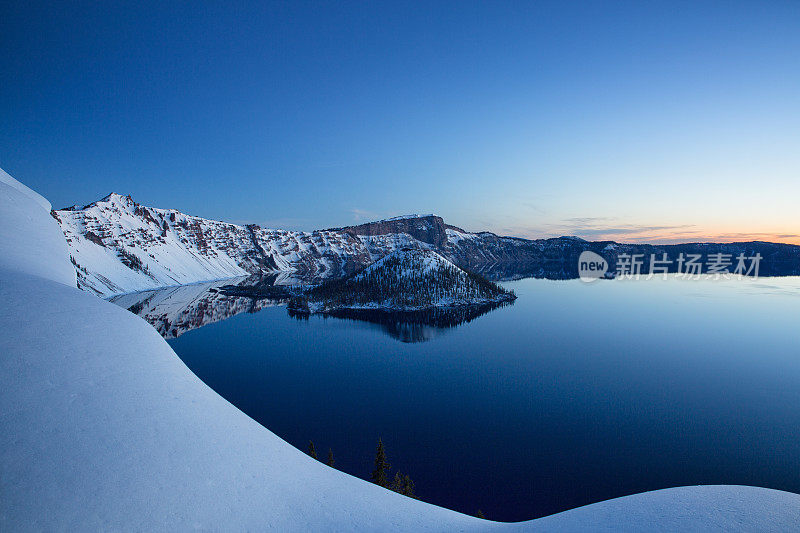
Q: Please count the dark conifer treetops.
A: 6